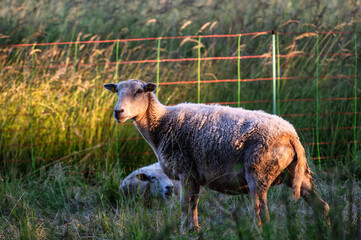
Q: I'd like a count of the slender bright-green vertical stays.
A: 9